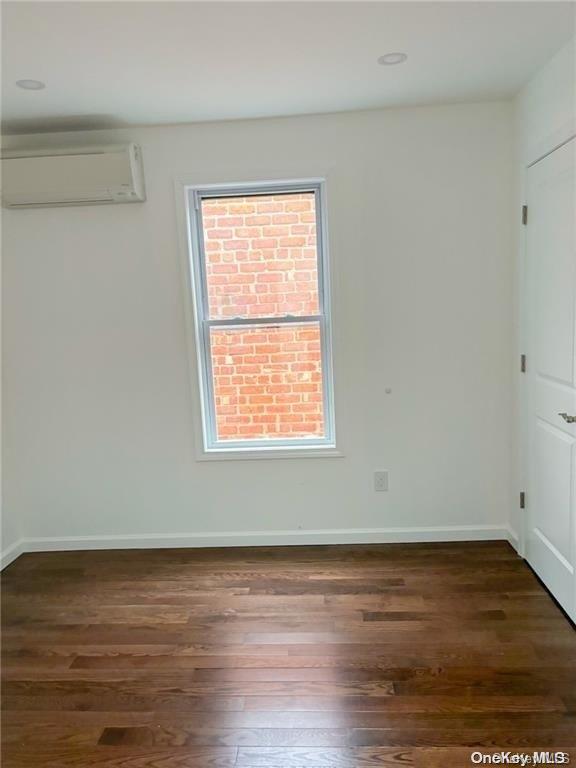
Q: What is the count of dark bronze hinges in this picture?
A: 3